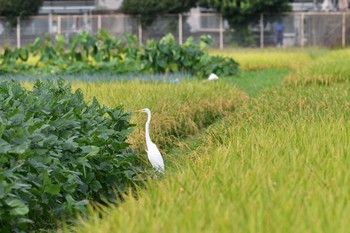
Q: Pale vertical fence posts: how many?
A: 9